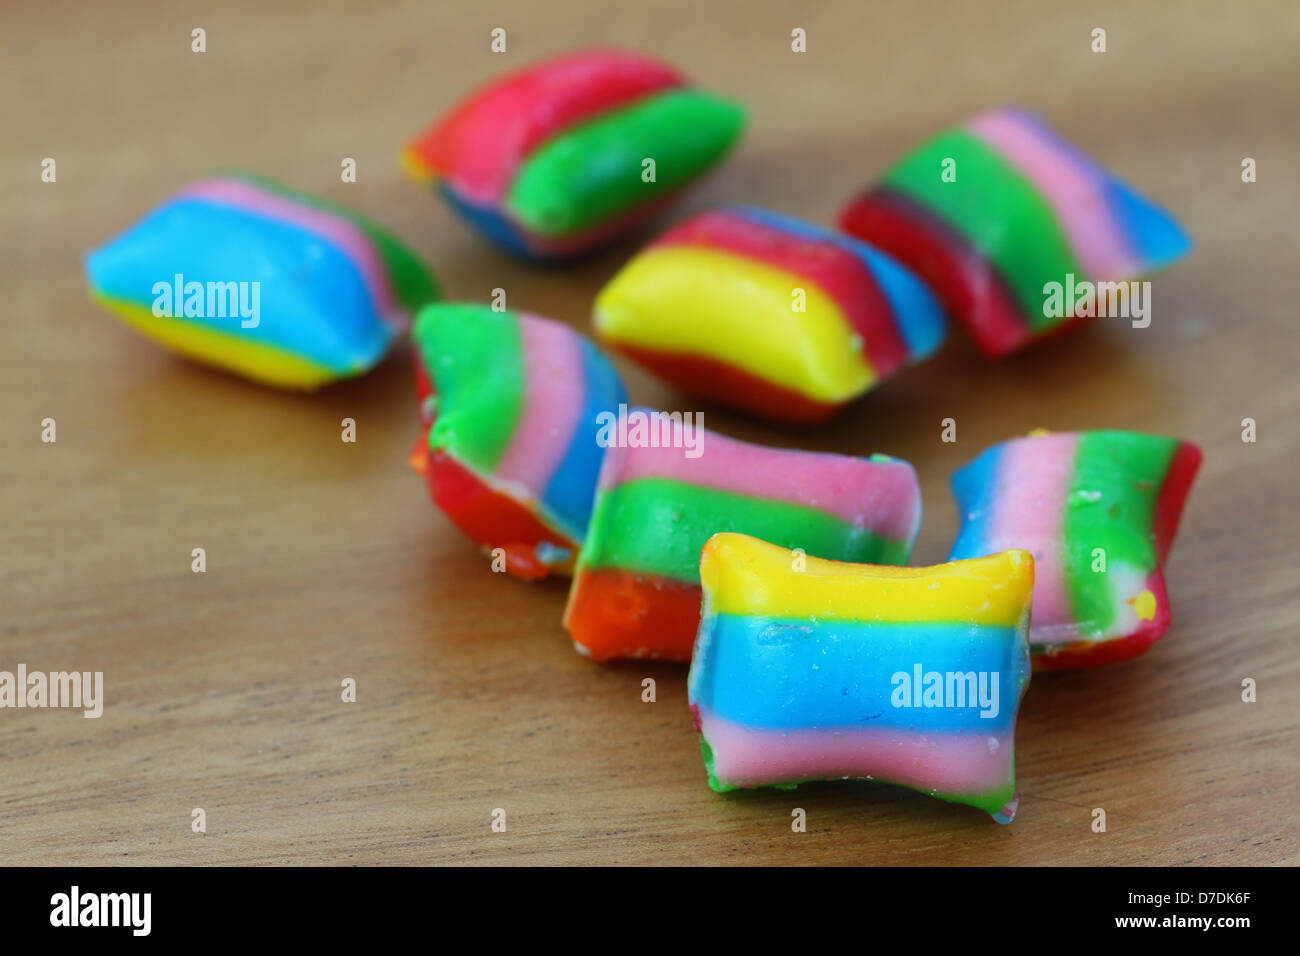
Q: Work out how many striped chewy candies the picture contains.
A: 8